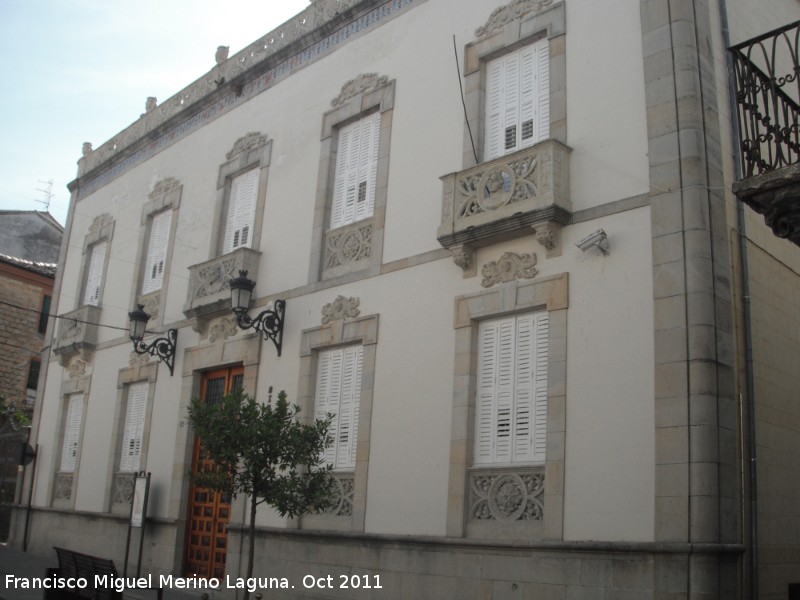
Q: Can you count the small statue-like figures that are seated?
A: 3